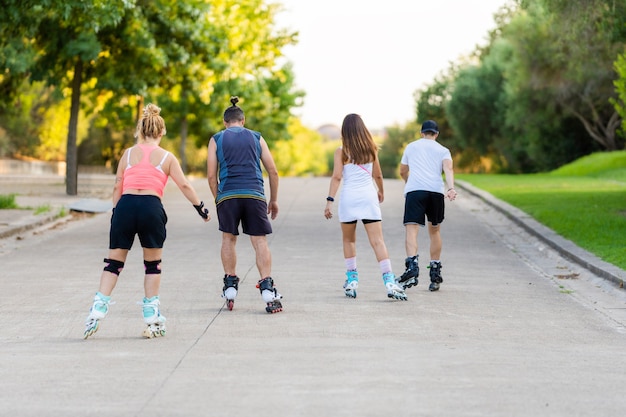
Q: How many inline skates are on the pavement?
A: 8